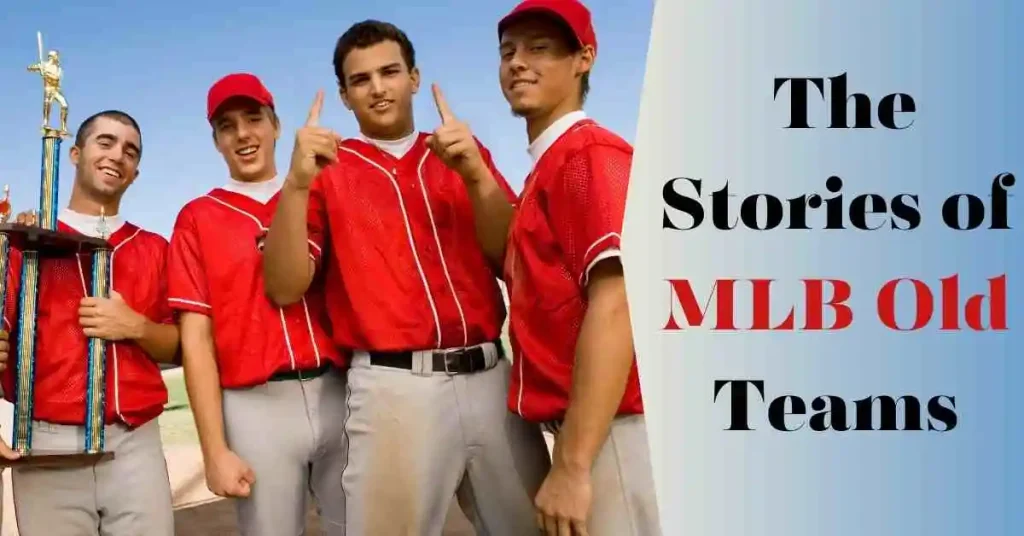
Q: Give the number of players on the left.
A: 4